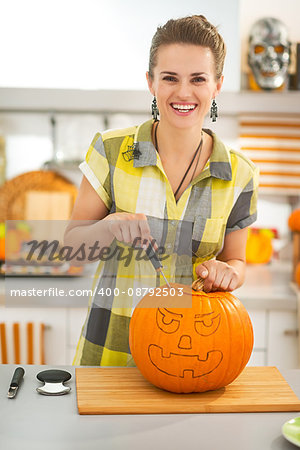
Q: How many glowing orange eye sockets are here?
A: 2